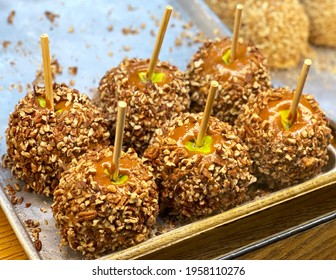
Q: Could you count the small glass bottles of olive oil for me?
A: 0